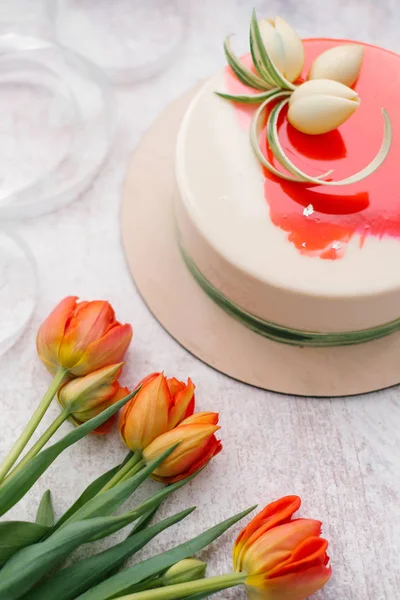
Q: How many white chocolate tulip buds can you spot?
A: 3